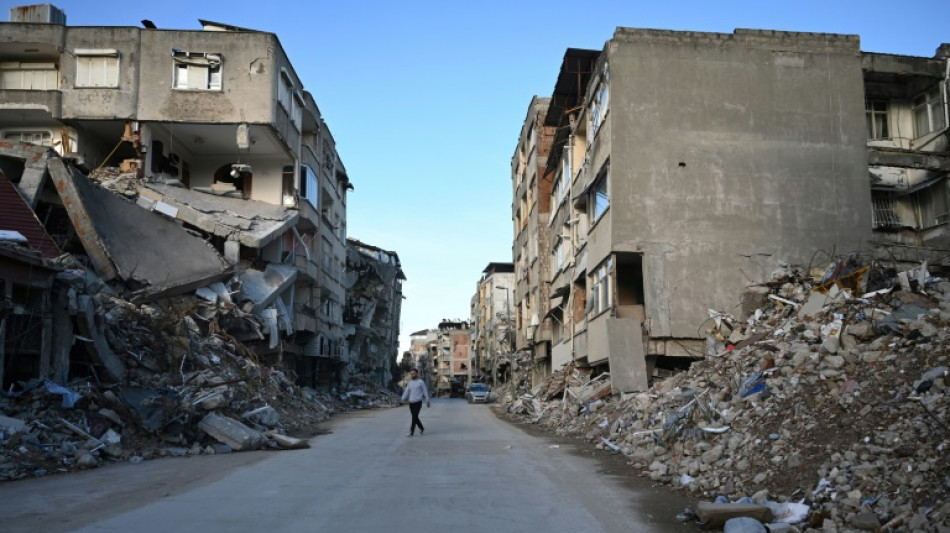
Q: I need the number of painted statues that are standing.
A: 0